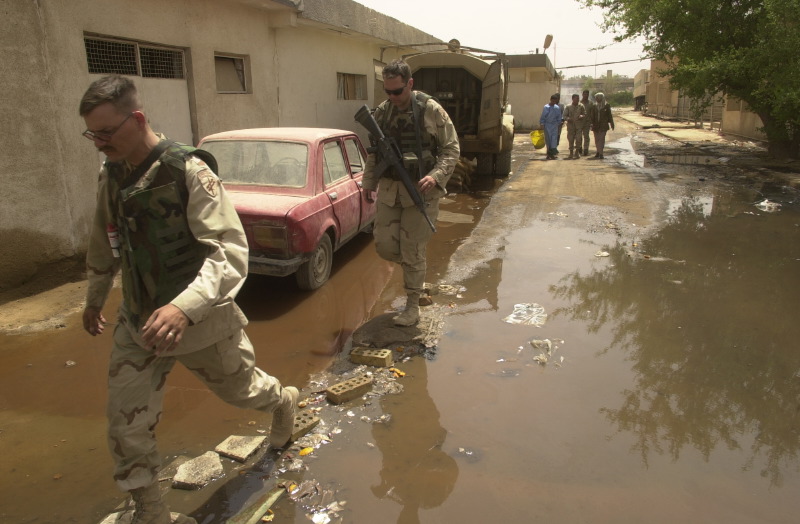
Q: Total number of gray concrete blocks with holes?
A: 3